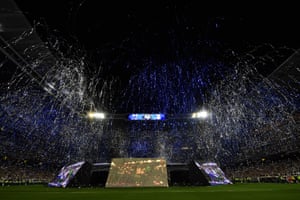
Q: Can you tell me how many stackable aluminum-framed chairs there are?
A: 0